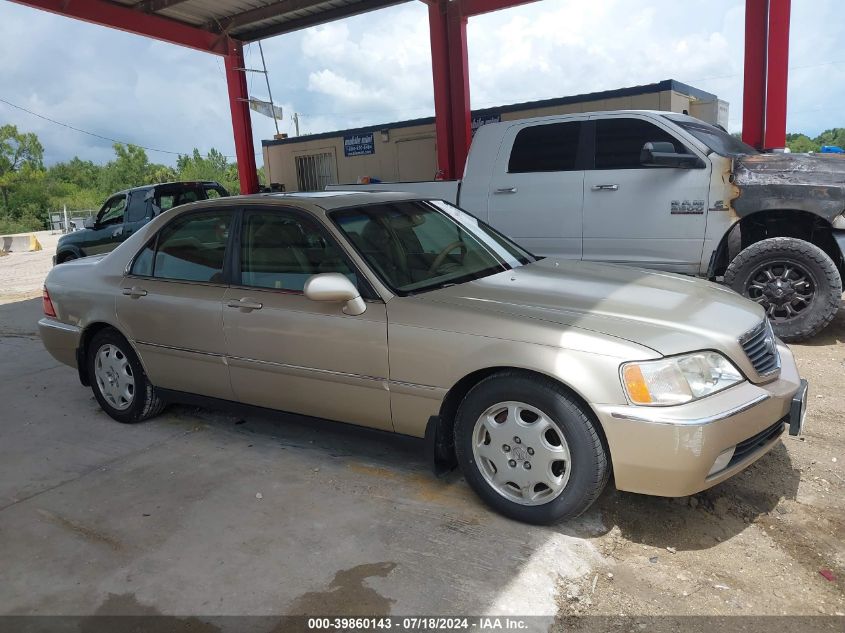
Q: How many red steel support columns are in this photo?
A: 3